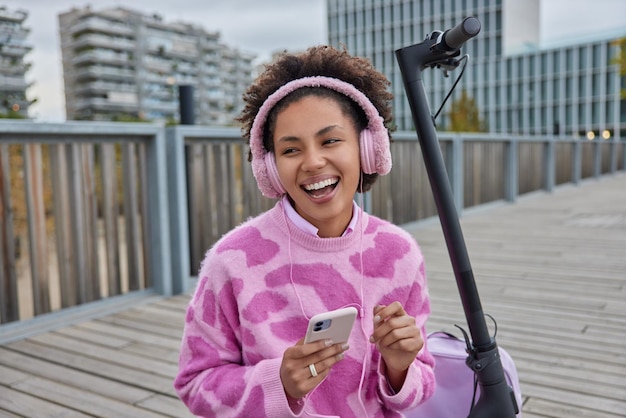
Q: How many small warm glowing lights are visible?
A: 2